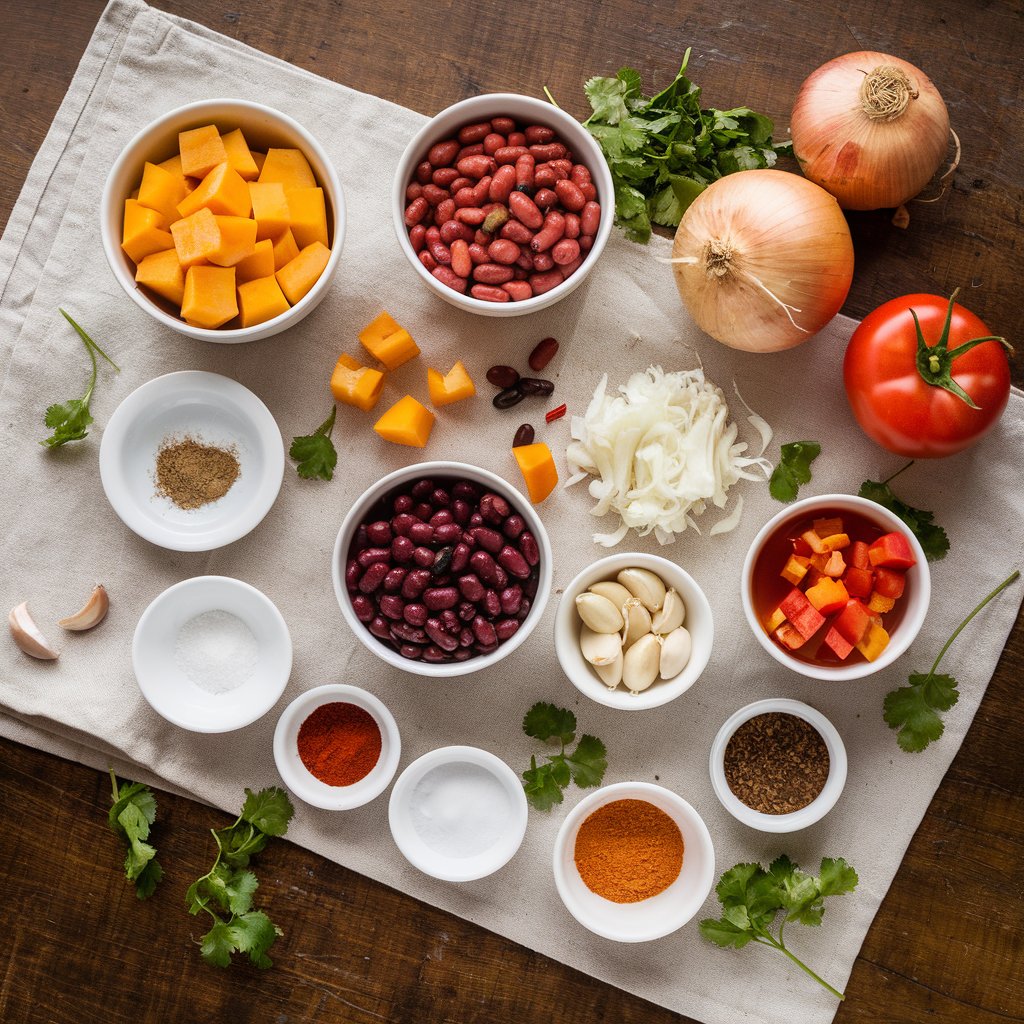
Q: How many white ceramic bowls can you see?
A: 11